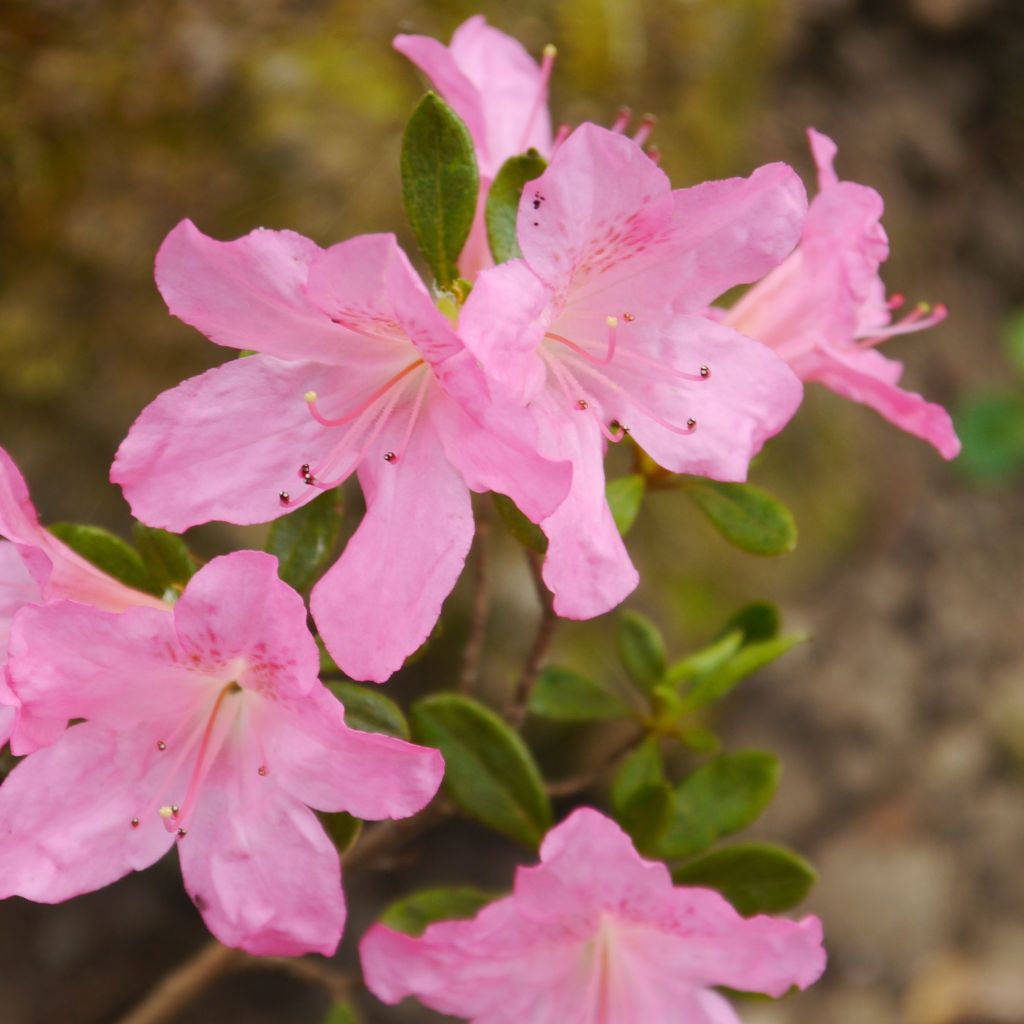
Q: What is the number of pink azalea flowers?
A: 7